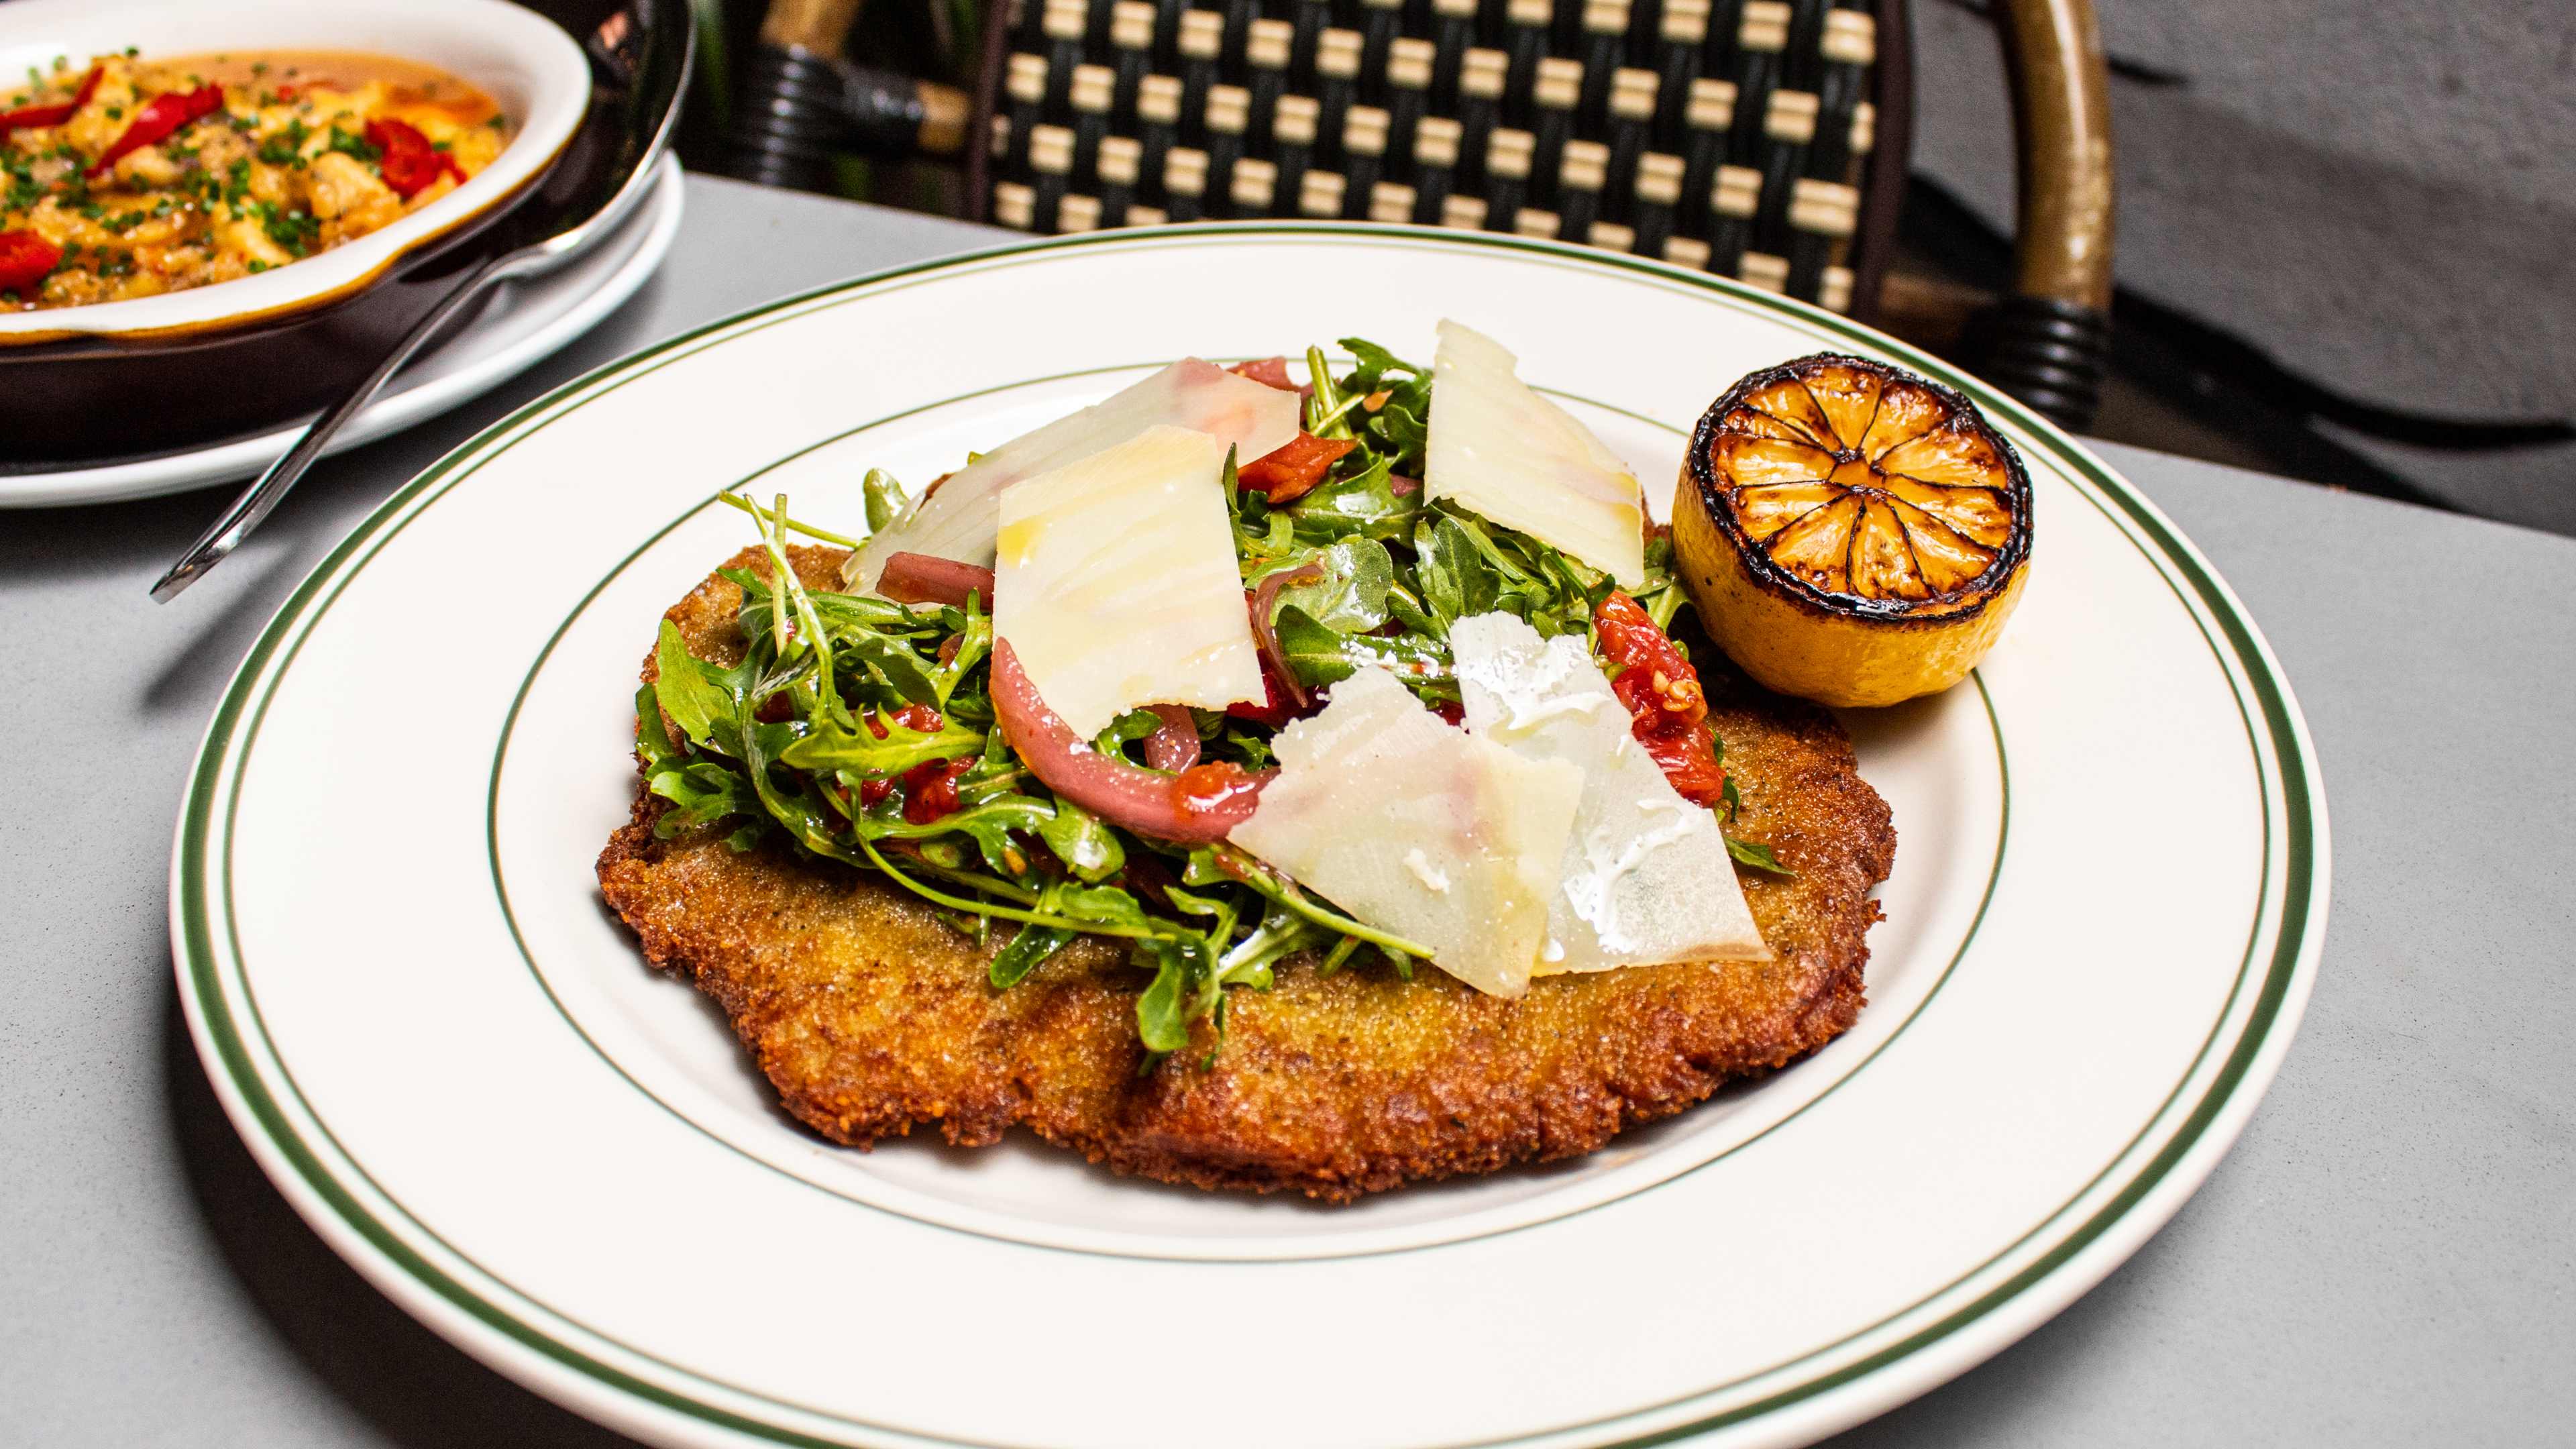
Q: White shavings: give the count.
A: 5